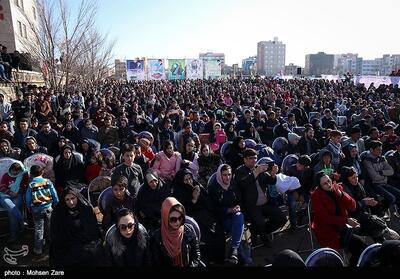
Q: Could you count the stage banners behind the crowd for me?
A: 5